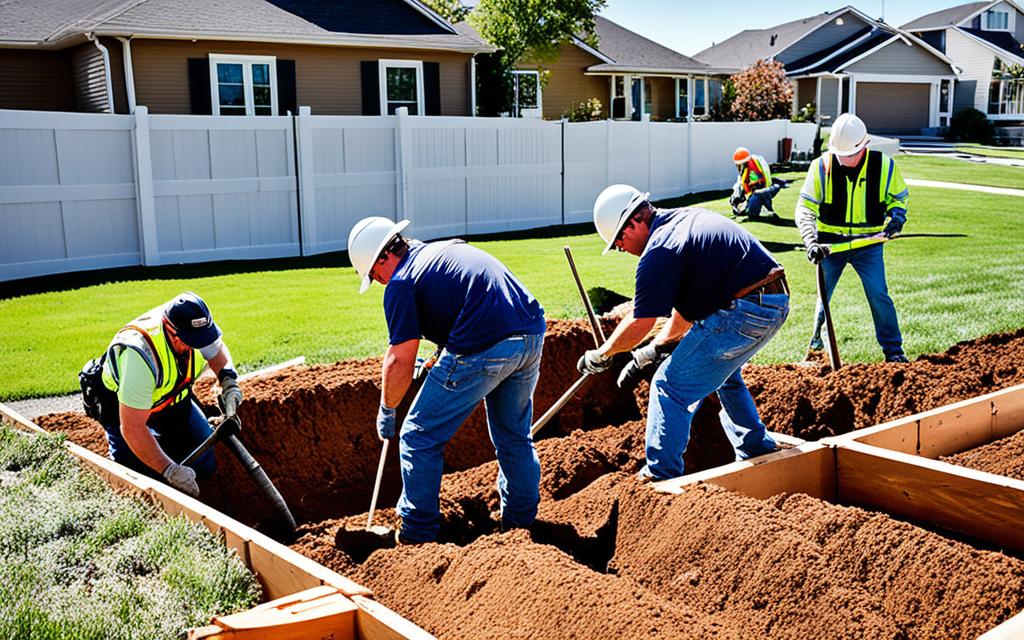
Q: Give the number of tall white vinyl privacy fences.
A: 1